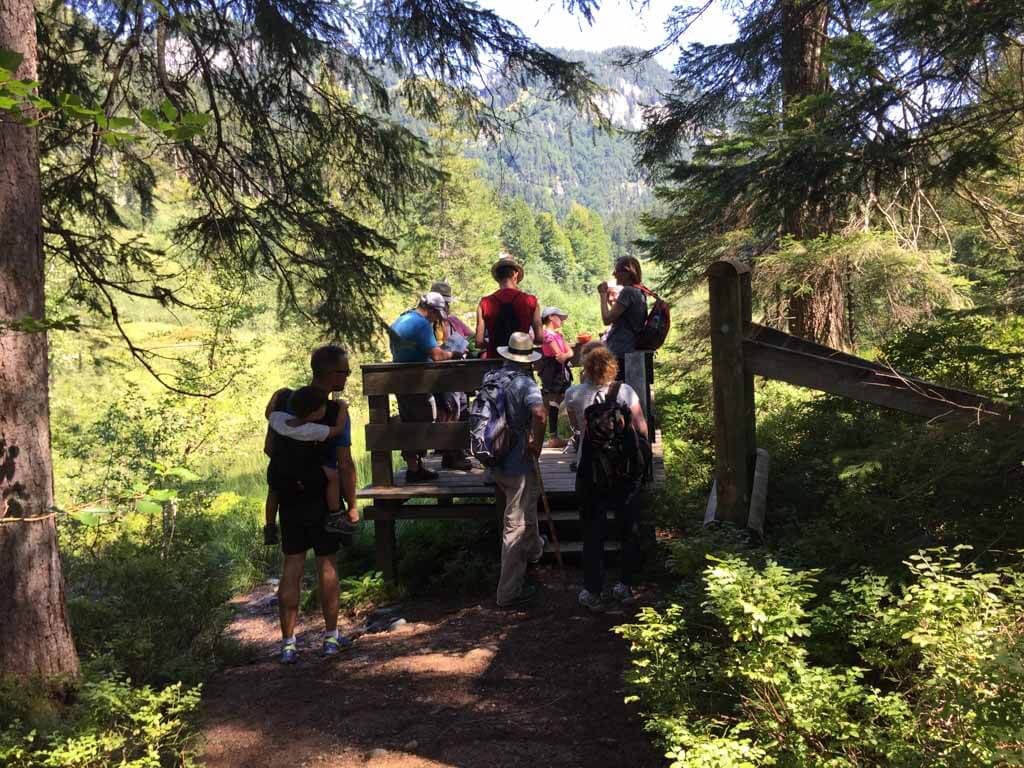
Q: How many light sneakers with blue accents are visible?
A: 2